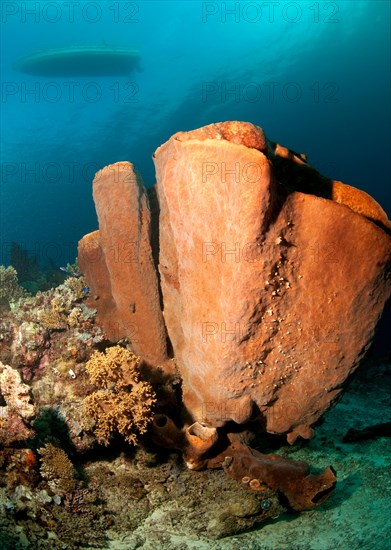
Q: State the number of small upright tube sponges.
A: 2